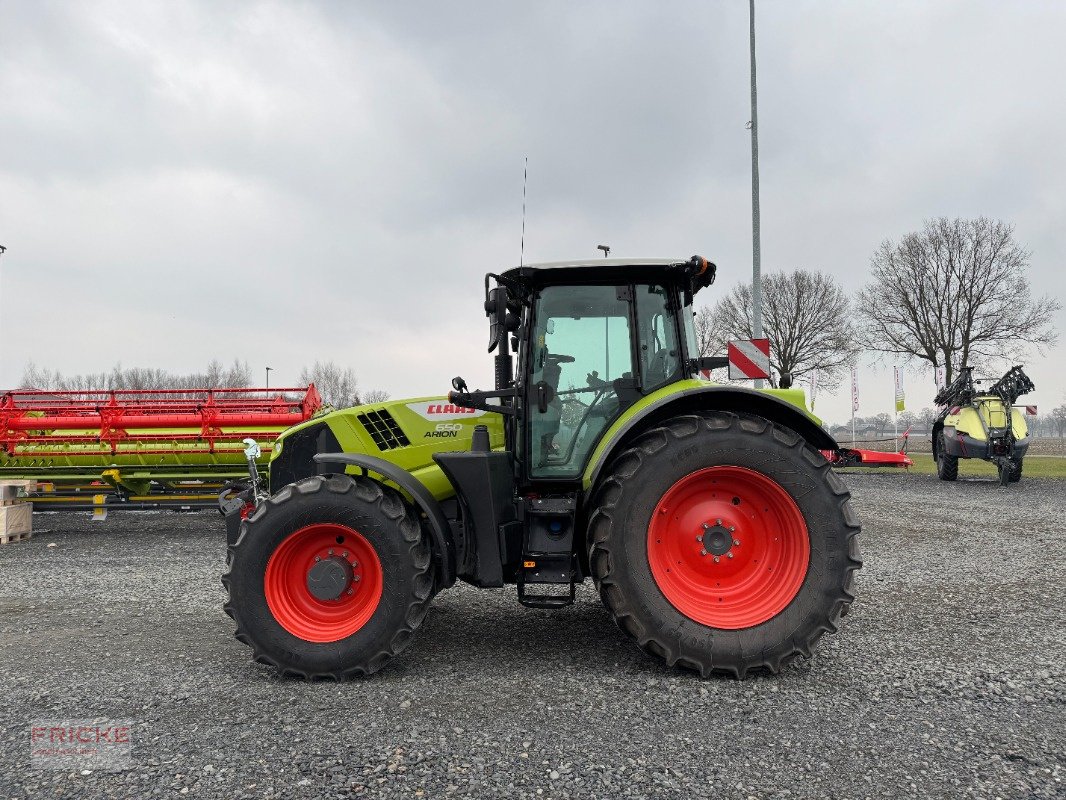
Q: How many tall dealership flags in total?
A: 4